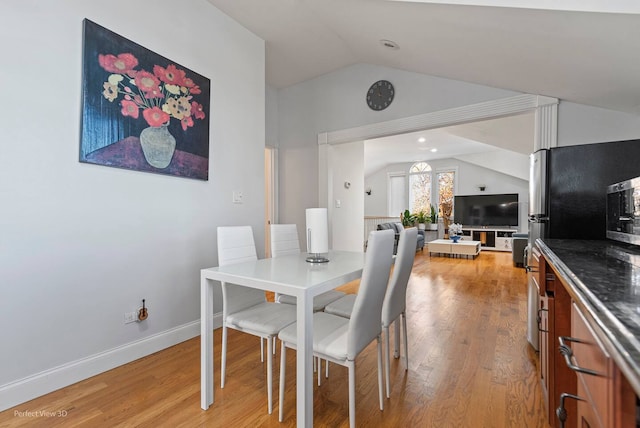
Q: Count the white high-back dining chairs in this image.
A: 4